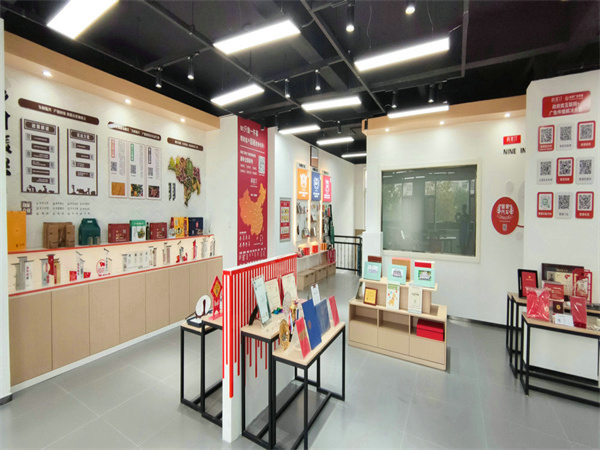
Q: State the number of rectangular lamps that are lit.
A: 9